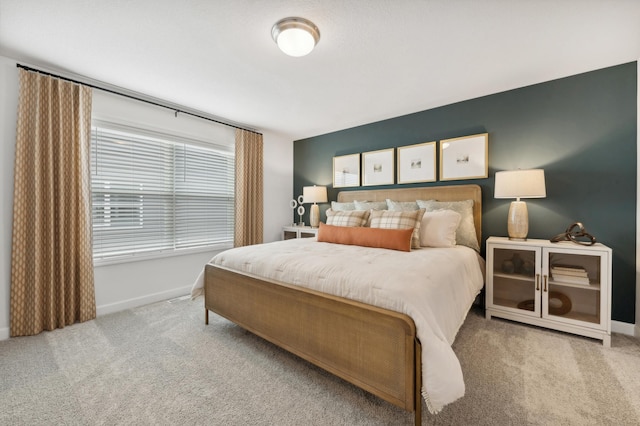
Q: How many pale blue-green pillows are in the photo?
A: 4